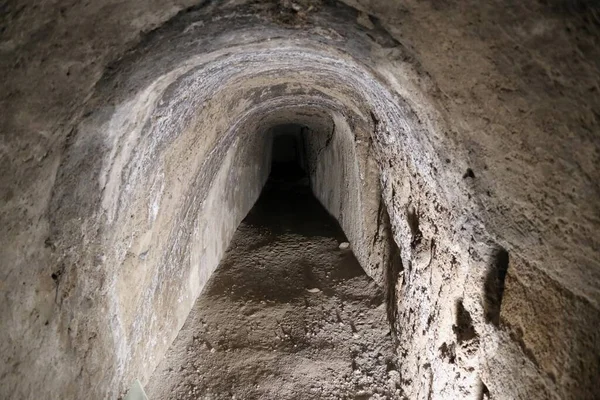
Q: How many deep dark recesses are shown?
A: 1